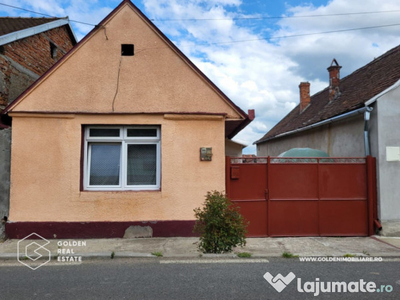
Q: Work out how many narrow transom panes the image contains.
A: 2